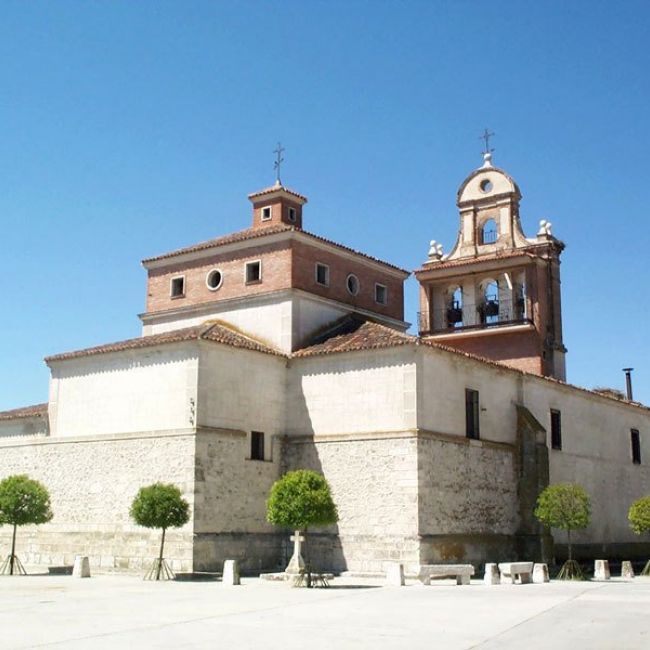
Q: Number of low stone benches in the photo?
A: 2